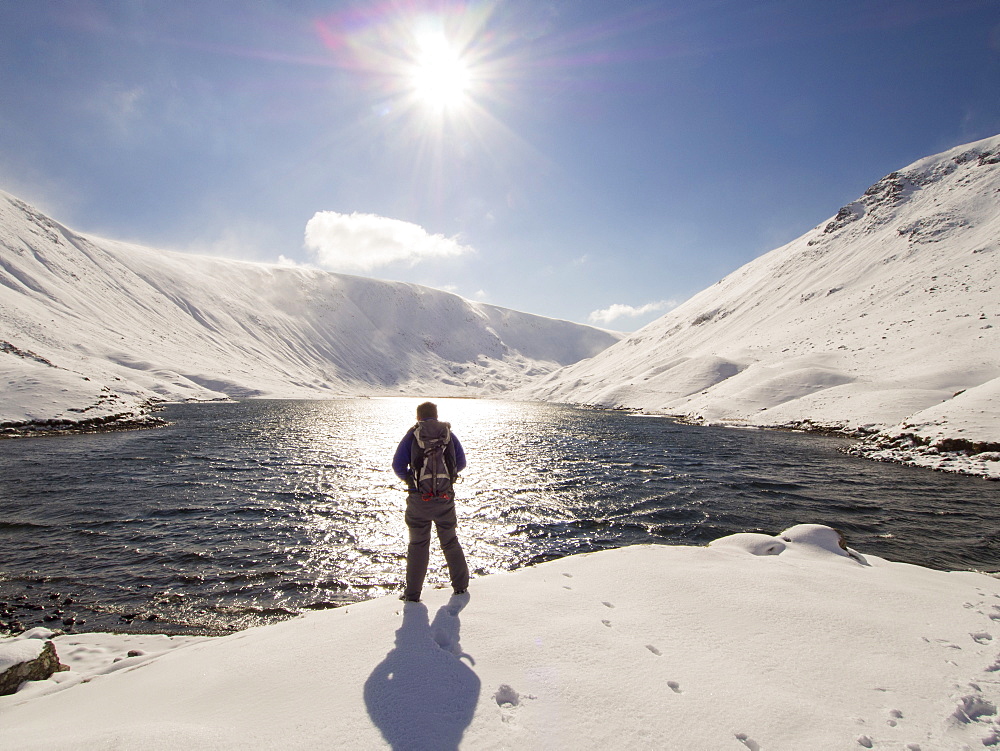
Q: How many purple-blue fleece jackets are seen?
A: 1